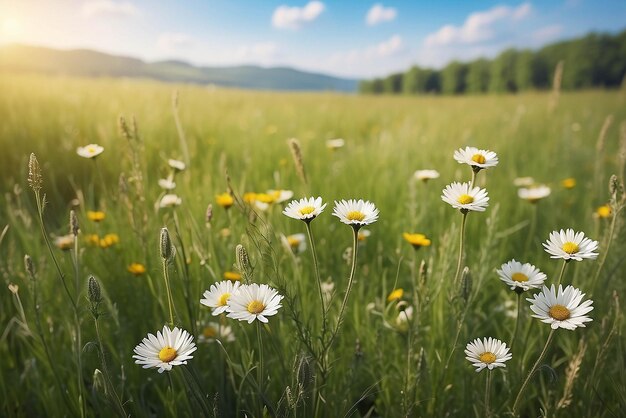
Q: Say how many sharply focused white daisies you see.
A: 11